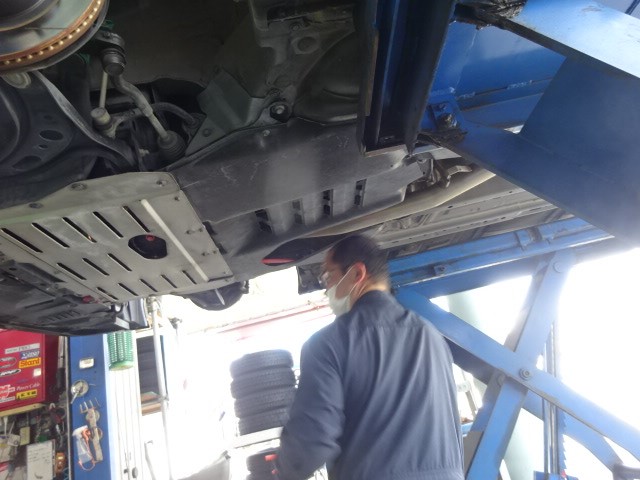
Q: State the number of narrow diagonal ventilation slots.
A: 13